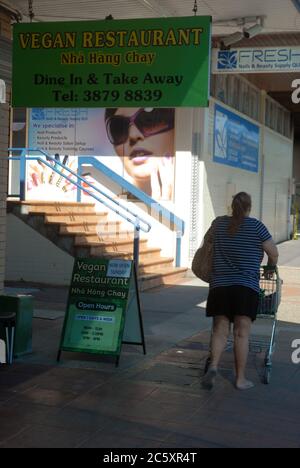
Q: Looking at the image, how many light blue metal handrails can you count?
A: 2